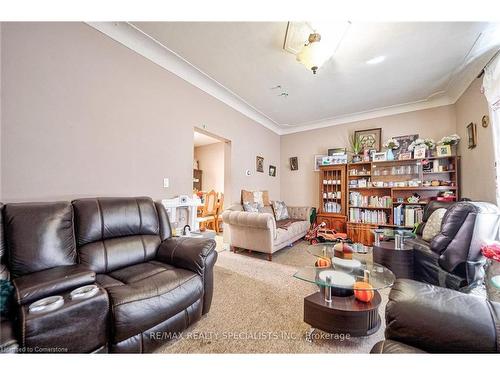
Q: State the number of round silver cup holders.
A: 2